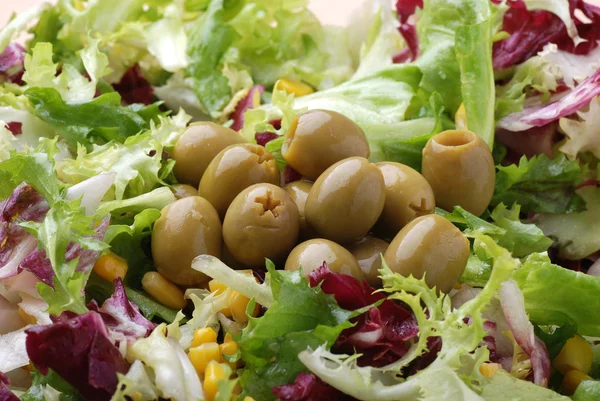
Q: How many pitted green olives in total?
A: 13